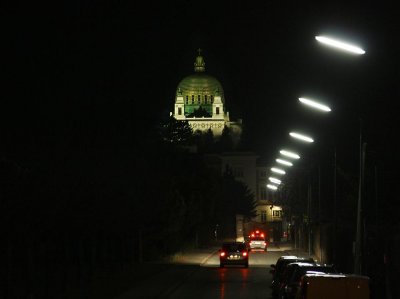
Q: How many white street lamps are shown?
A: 8